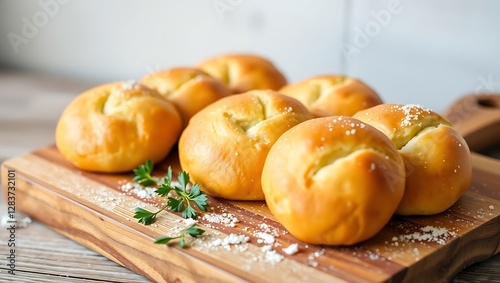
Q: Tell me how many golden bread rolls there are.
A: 7